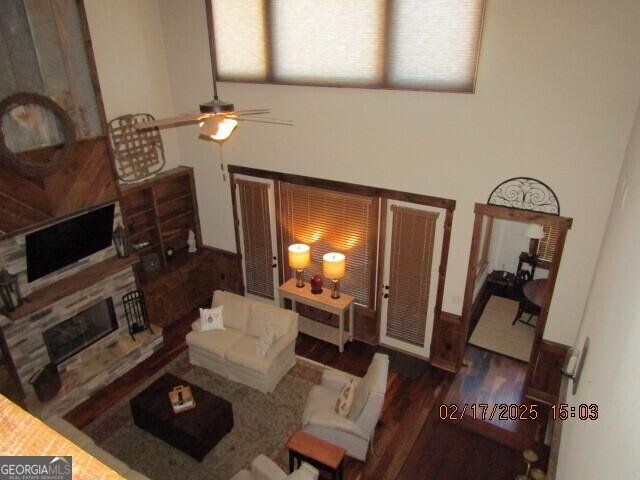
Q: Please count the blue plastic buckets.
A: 0